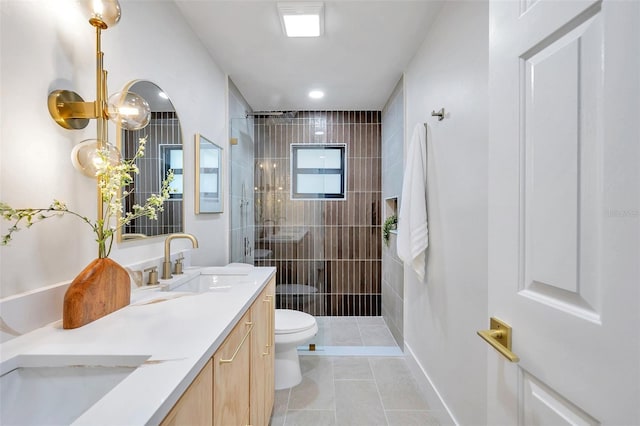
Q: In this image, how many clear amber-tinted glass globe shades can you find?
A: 3